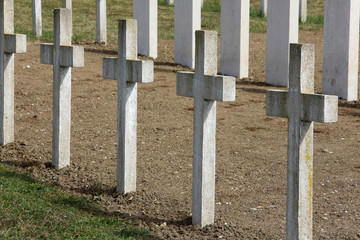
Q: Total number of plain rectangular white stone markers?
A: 5